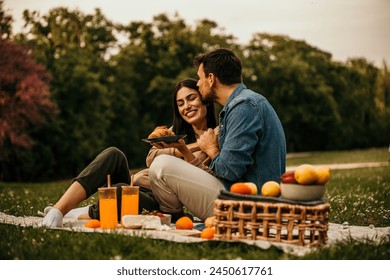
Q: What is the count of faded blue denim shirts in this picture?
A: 1